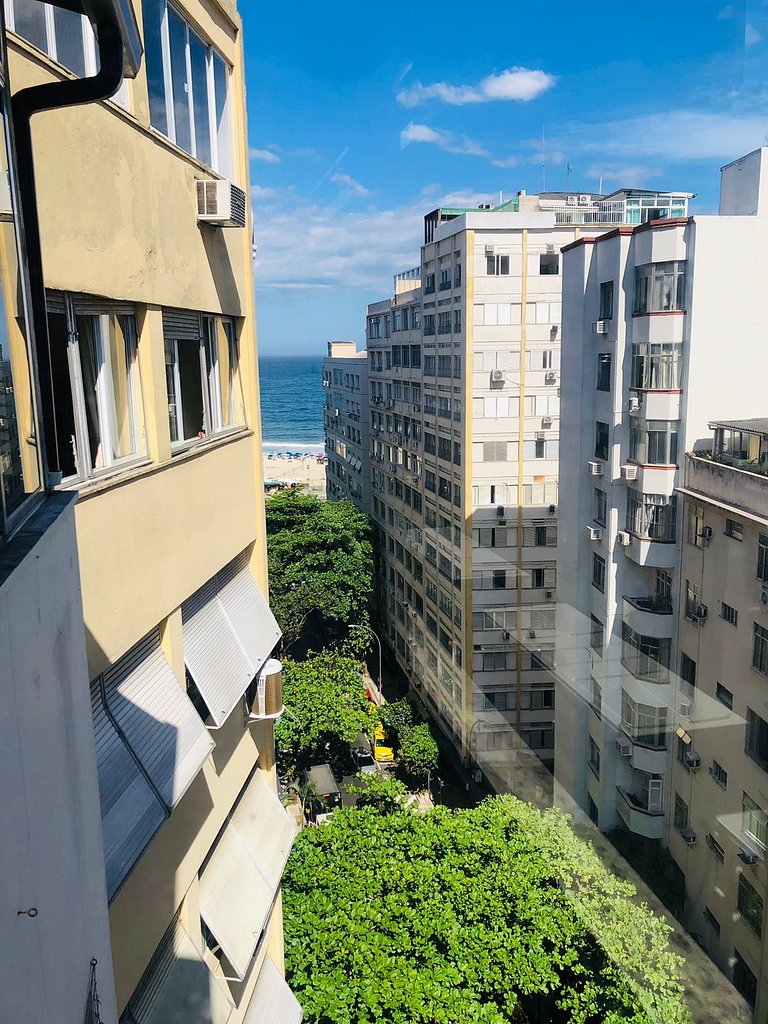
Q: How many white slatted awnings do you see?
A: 5